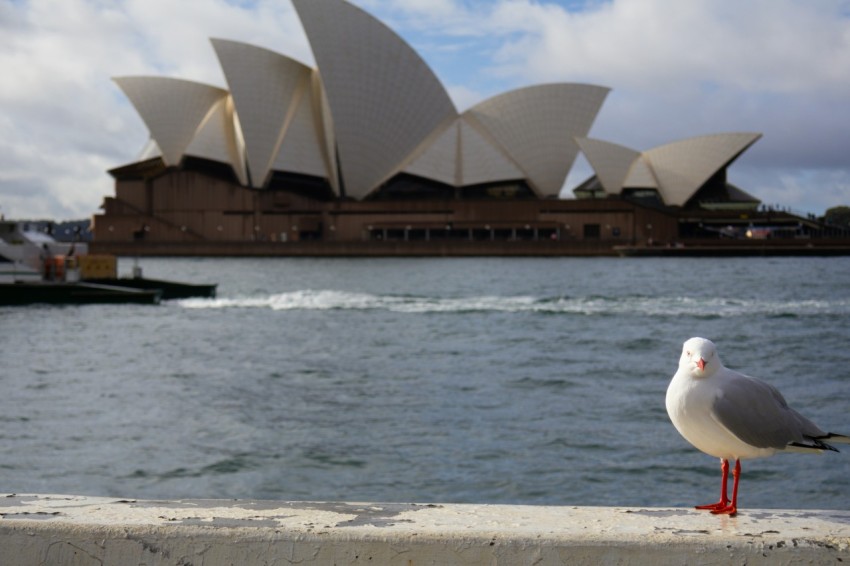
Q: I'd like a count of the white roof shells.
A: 6